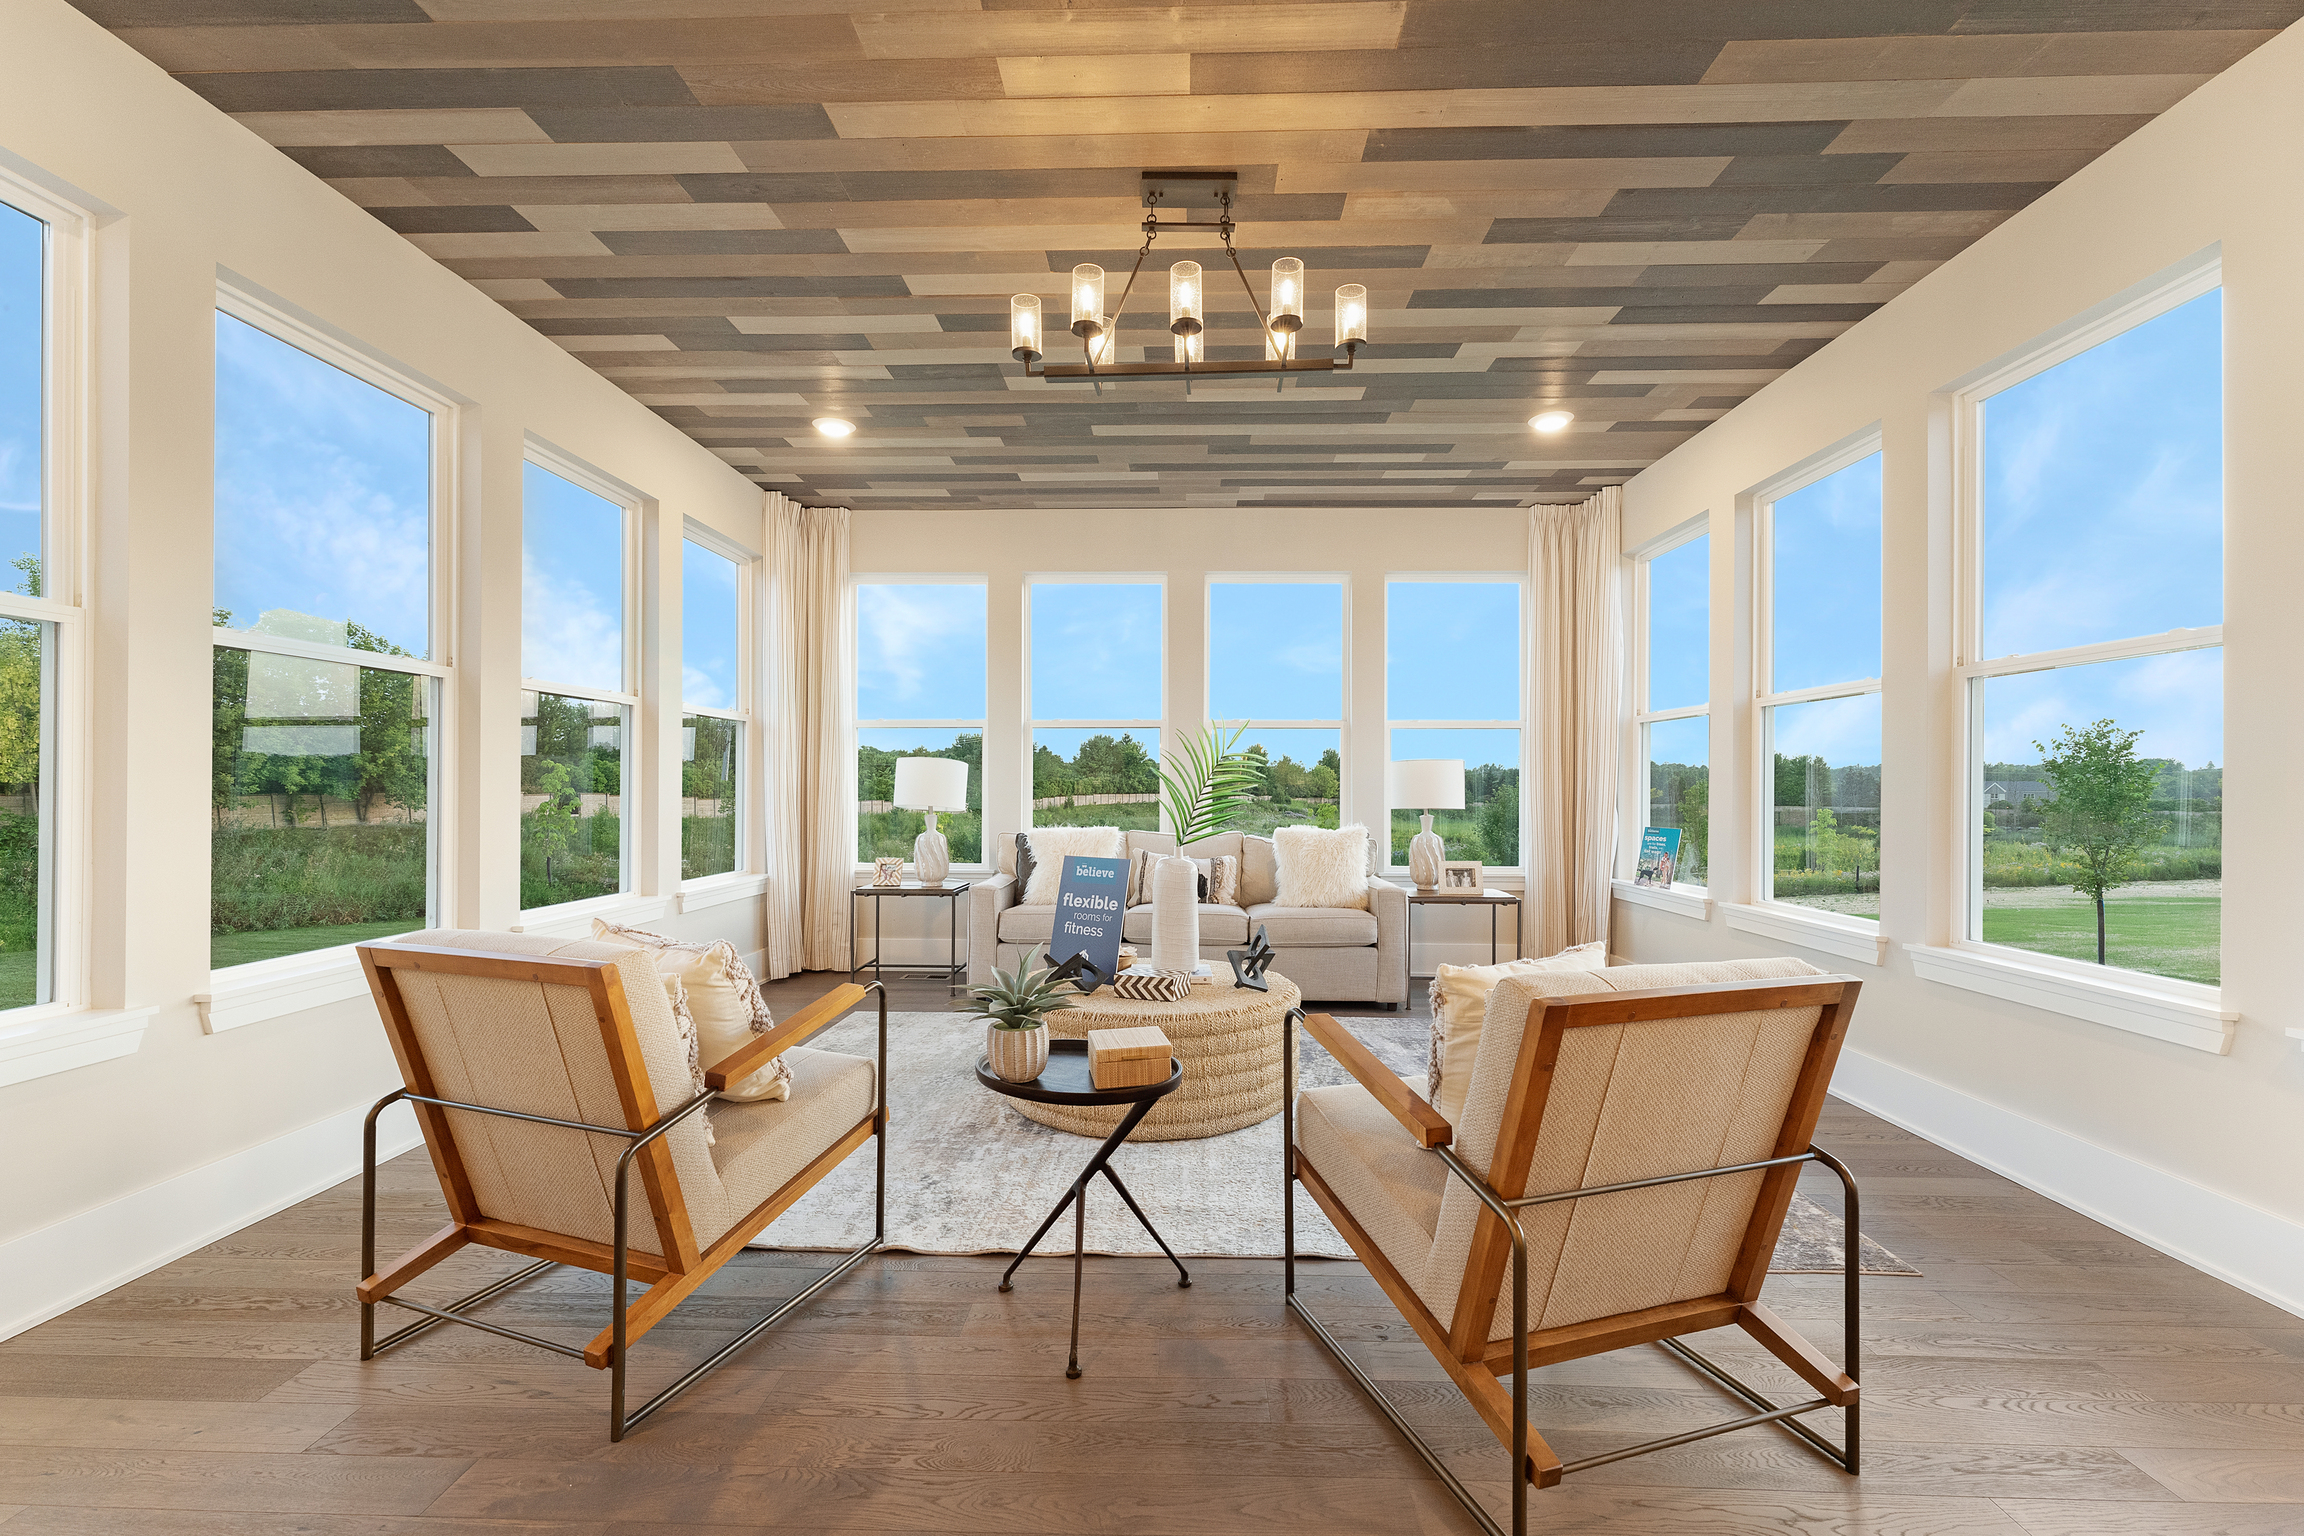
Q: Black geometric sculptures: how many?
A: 2